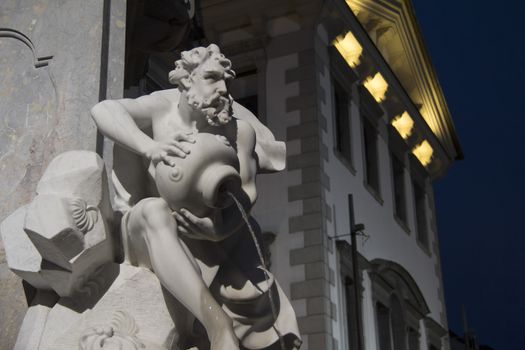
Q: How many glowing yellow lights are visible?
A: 4